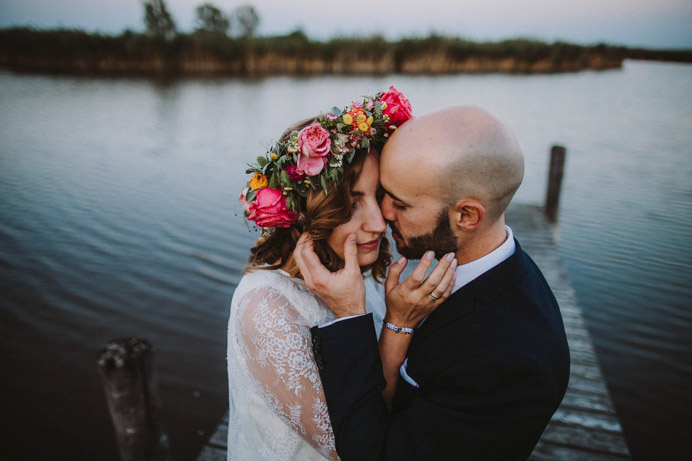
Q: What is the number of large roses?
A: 3